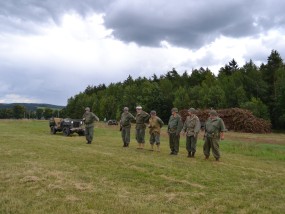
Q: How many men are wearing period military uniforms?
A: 7